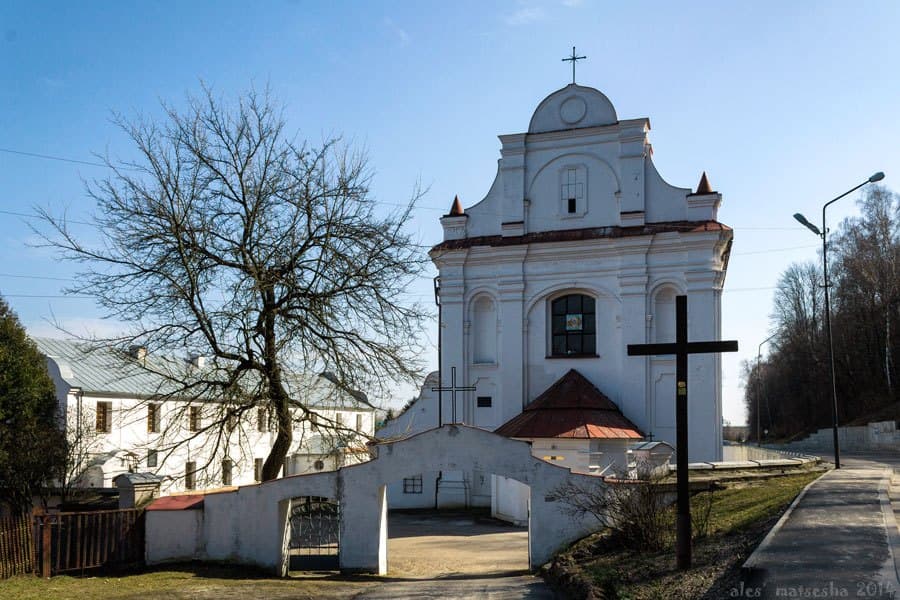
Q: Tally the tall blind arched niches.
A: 2